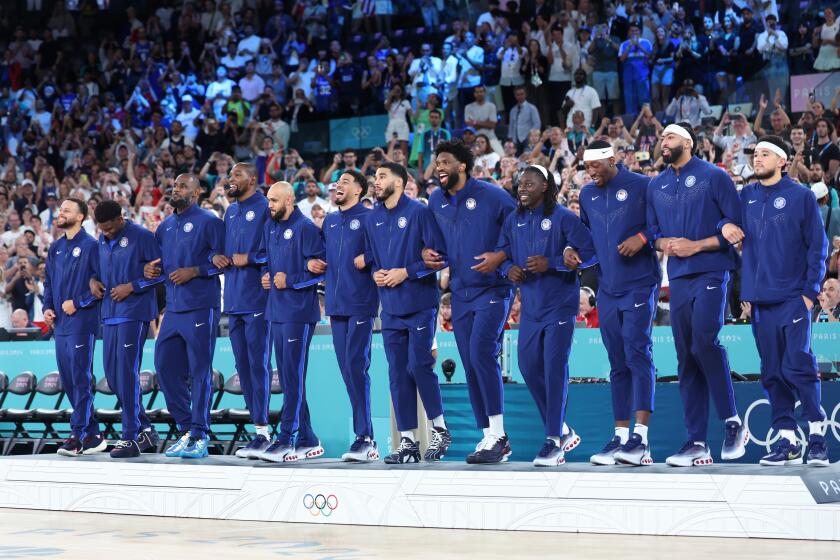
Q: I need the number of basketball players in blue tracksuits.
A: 12